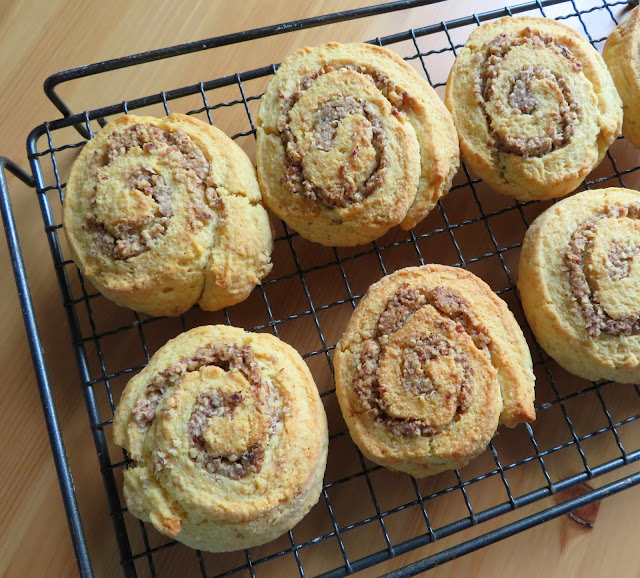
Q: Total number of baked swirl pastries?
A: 7